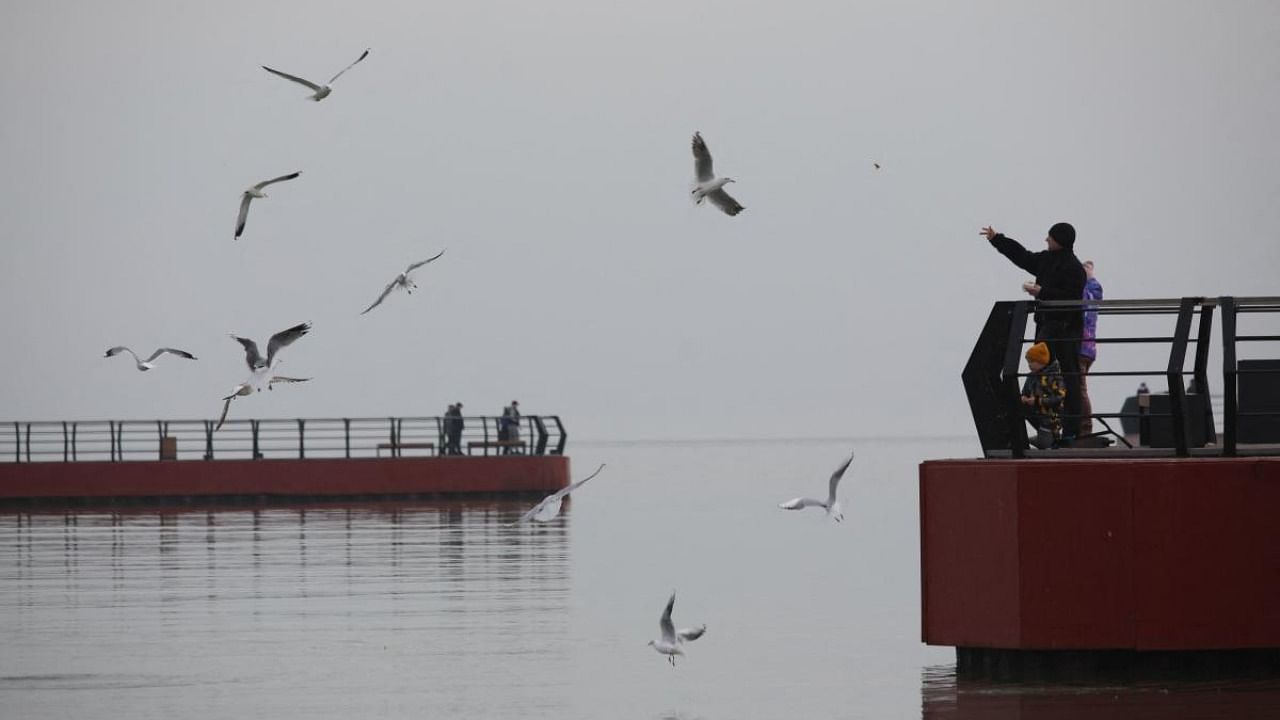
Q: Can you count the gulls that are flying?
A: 10